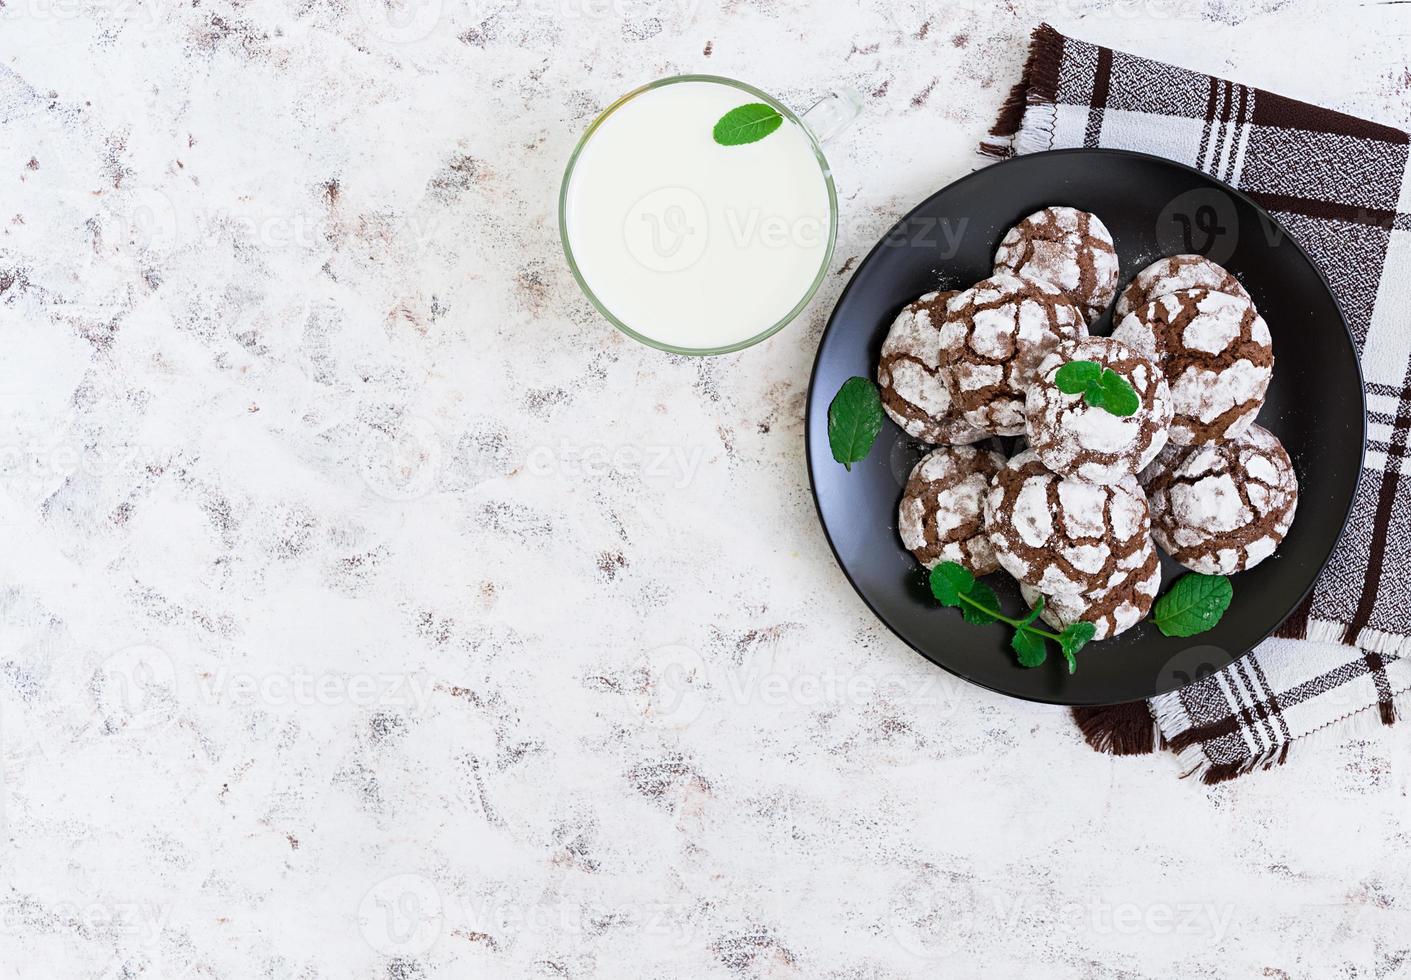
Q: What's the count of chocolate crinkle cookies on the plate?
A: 10